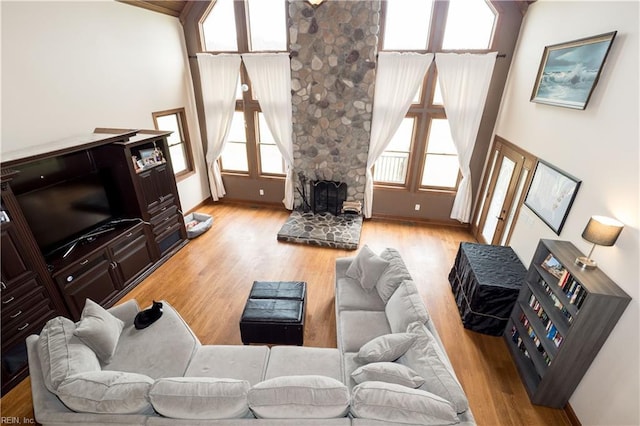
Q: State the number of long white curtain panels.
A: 4